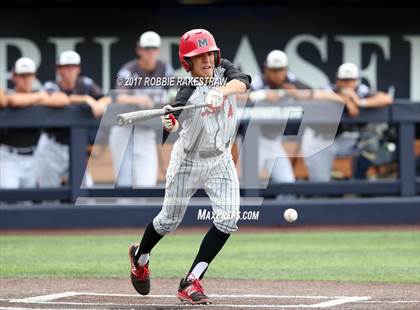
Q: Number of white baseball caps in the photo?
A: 5